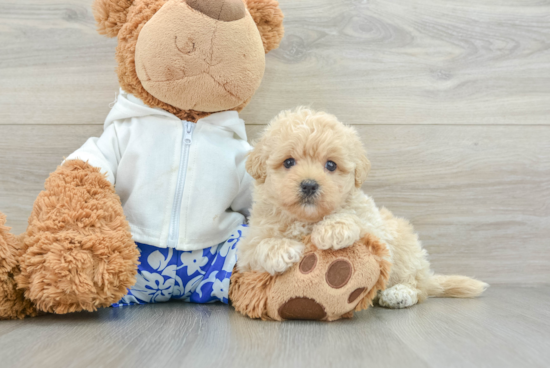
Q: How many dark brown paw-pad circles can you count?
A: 4